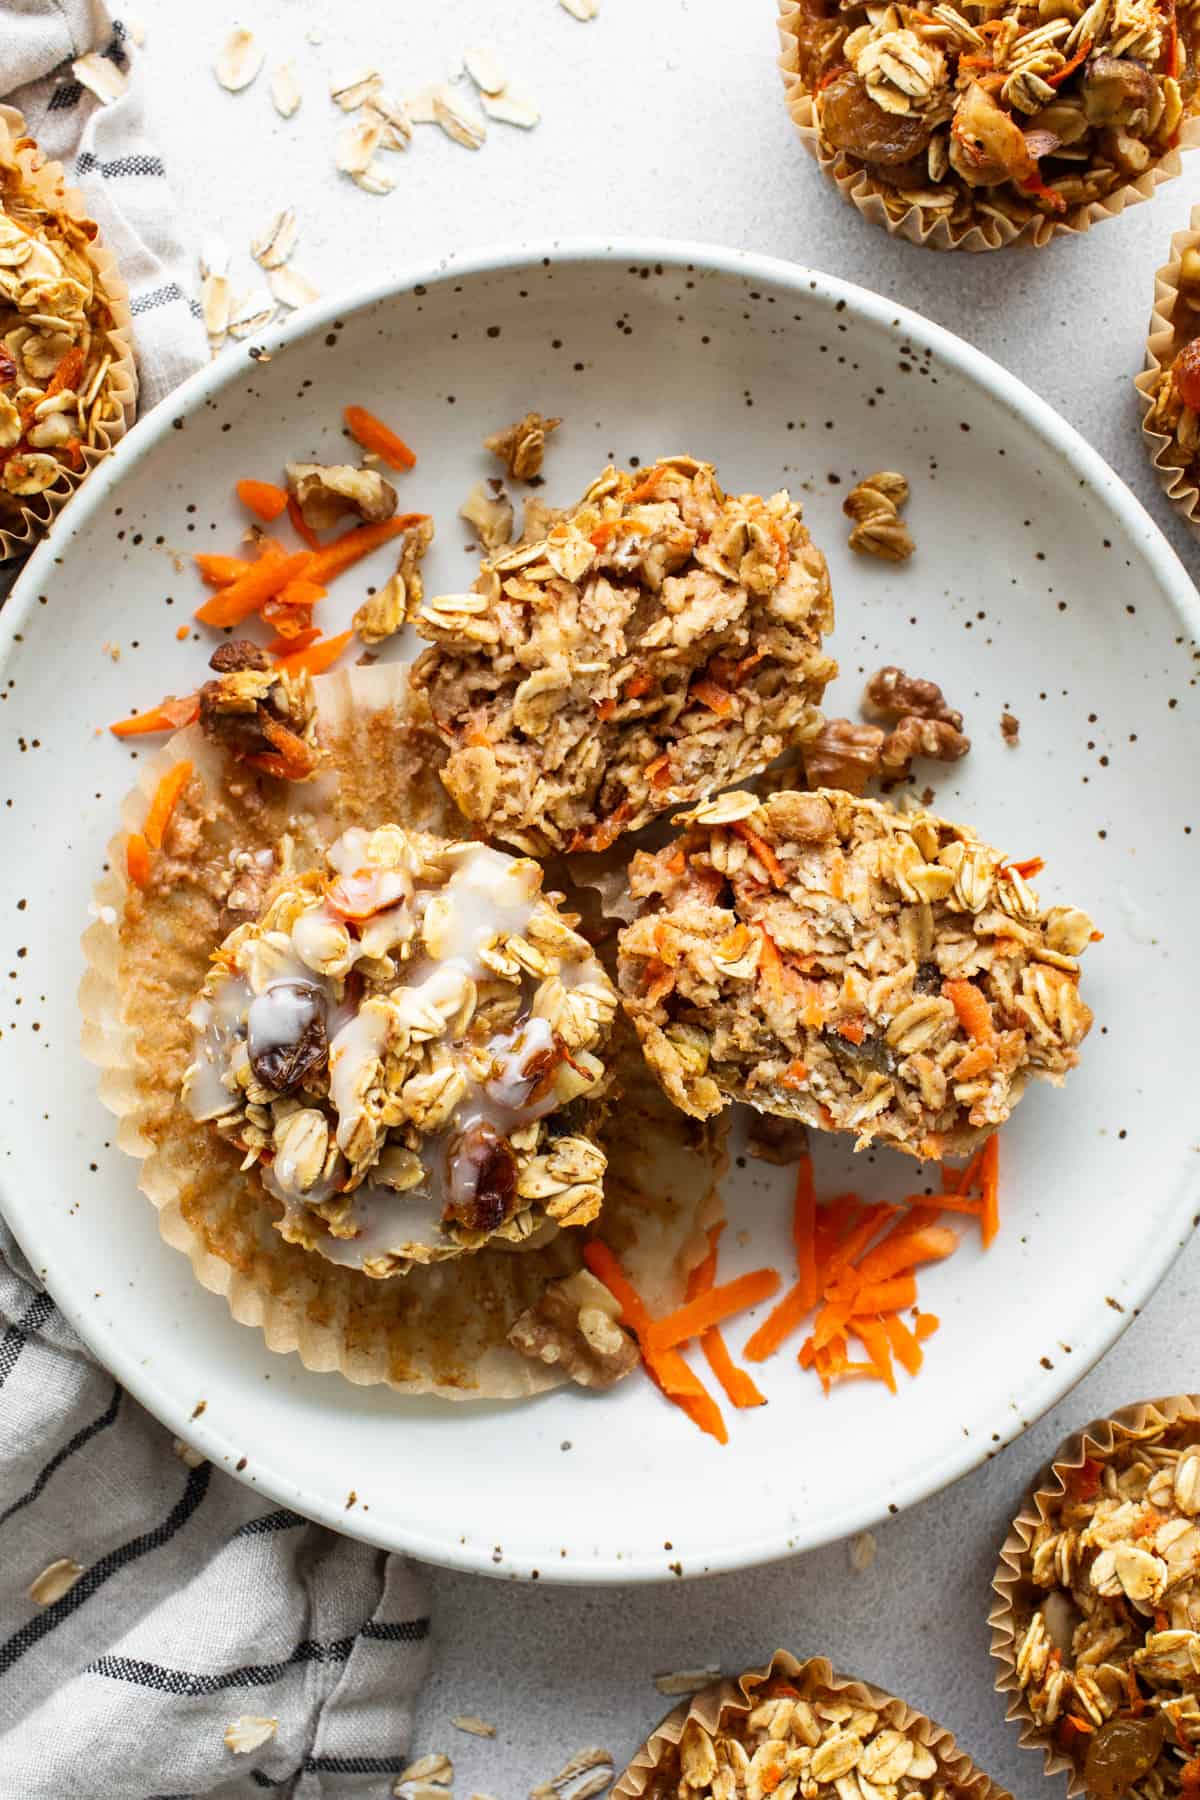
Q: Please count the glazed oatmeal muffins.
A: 1